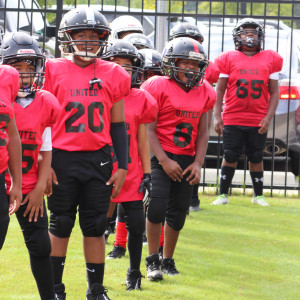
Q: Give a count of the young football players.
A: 10